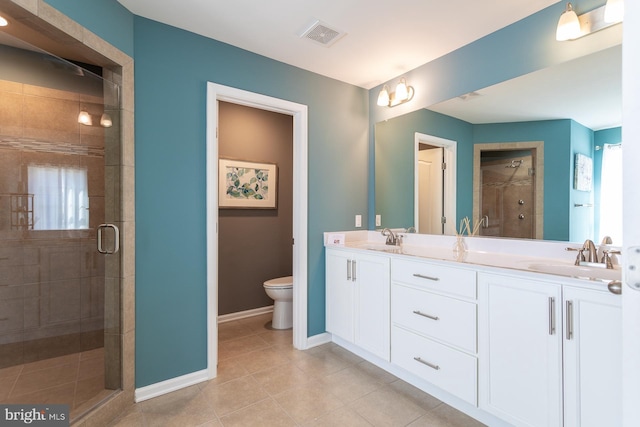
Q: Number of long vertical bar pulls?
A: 4